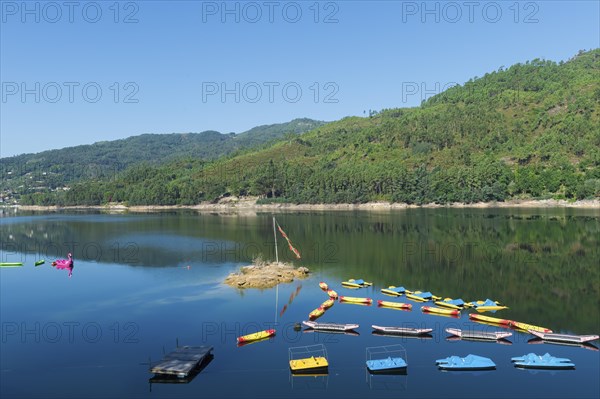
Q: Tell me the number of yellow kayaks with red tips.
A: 10